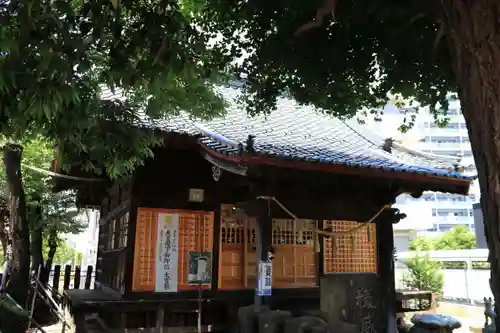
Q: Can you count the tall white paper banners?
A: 1